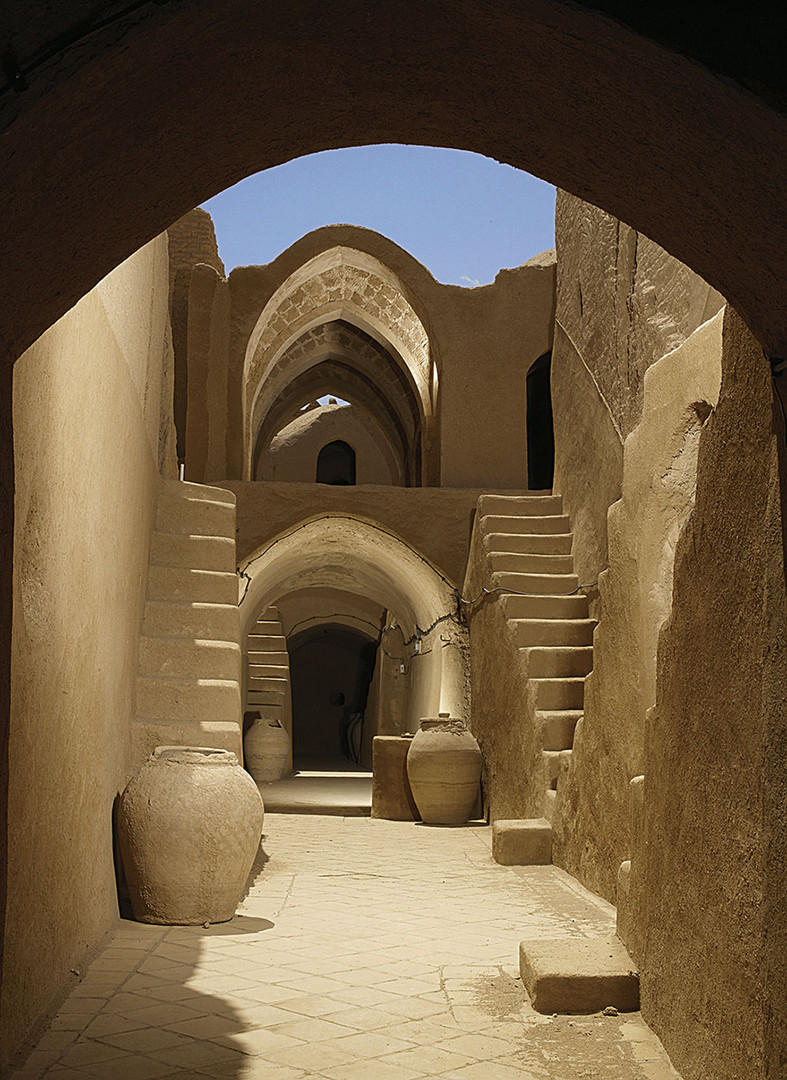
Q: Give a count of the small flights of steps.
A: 3